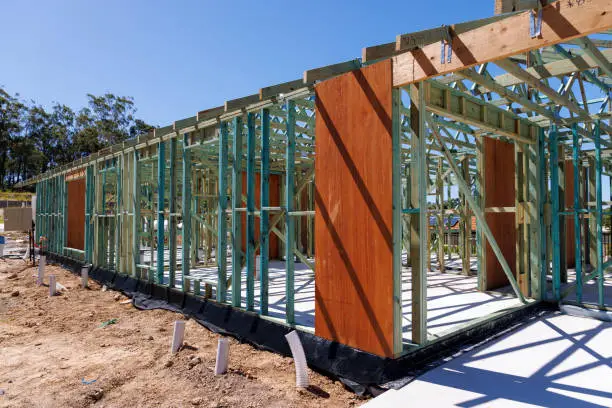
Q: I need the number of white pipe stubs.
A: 6